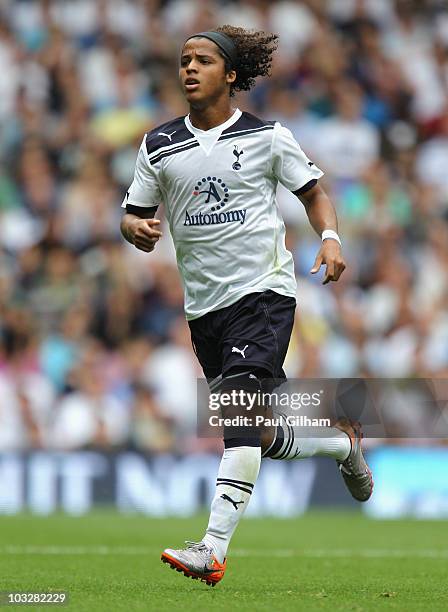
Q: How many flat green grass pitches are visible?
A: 1